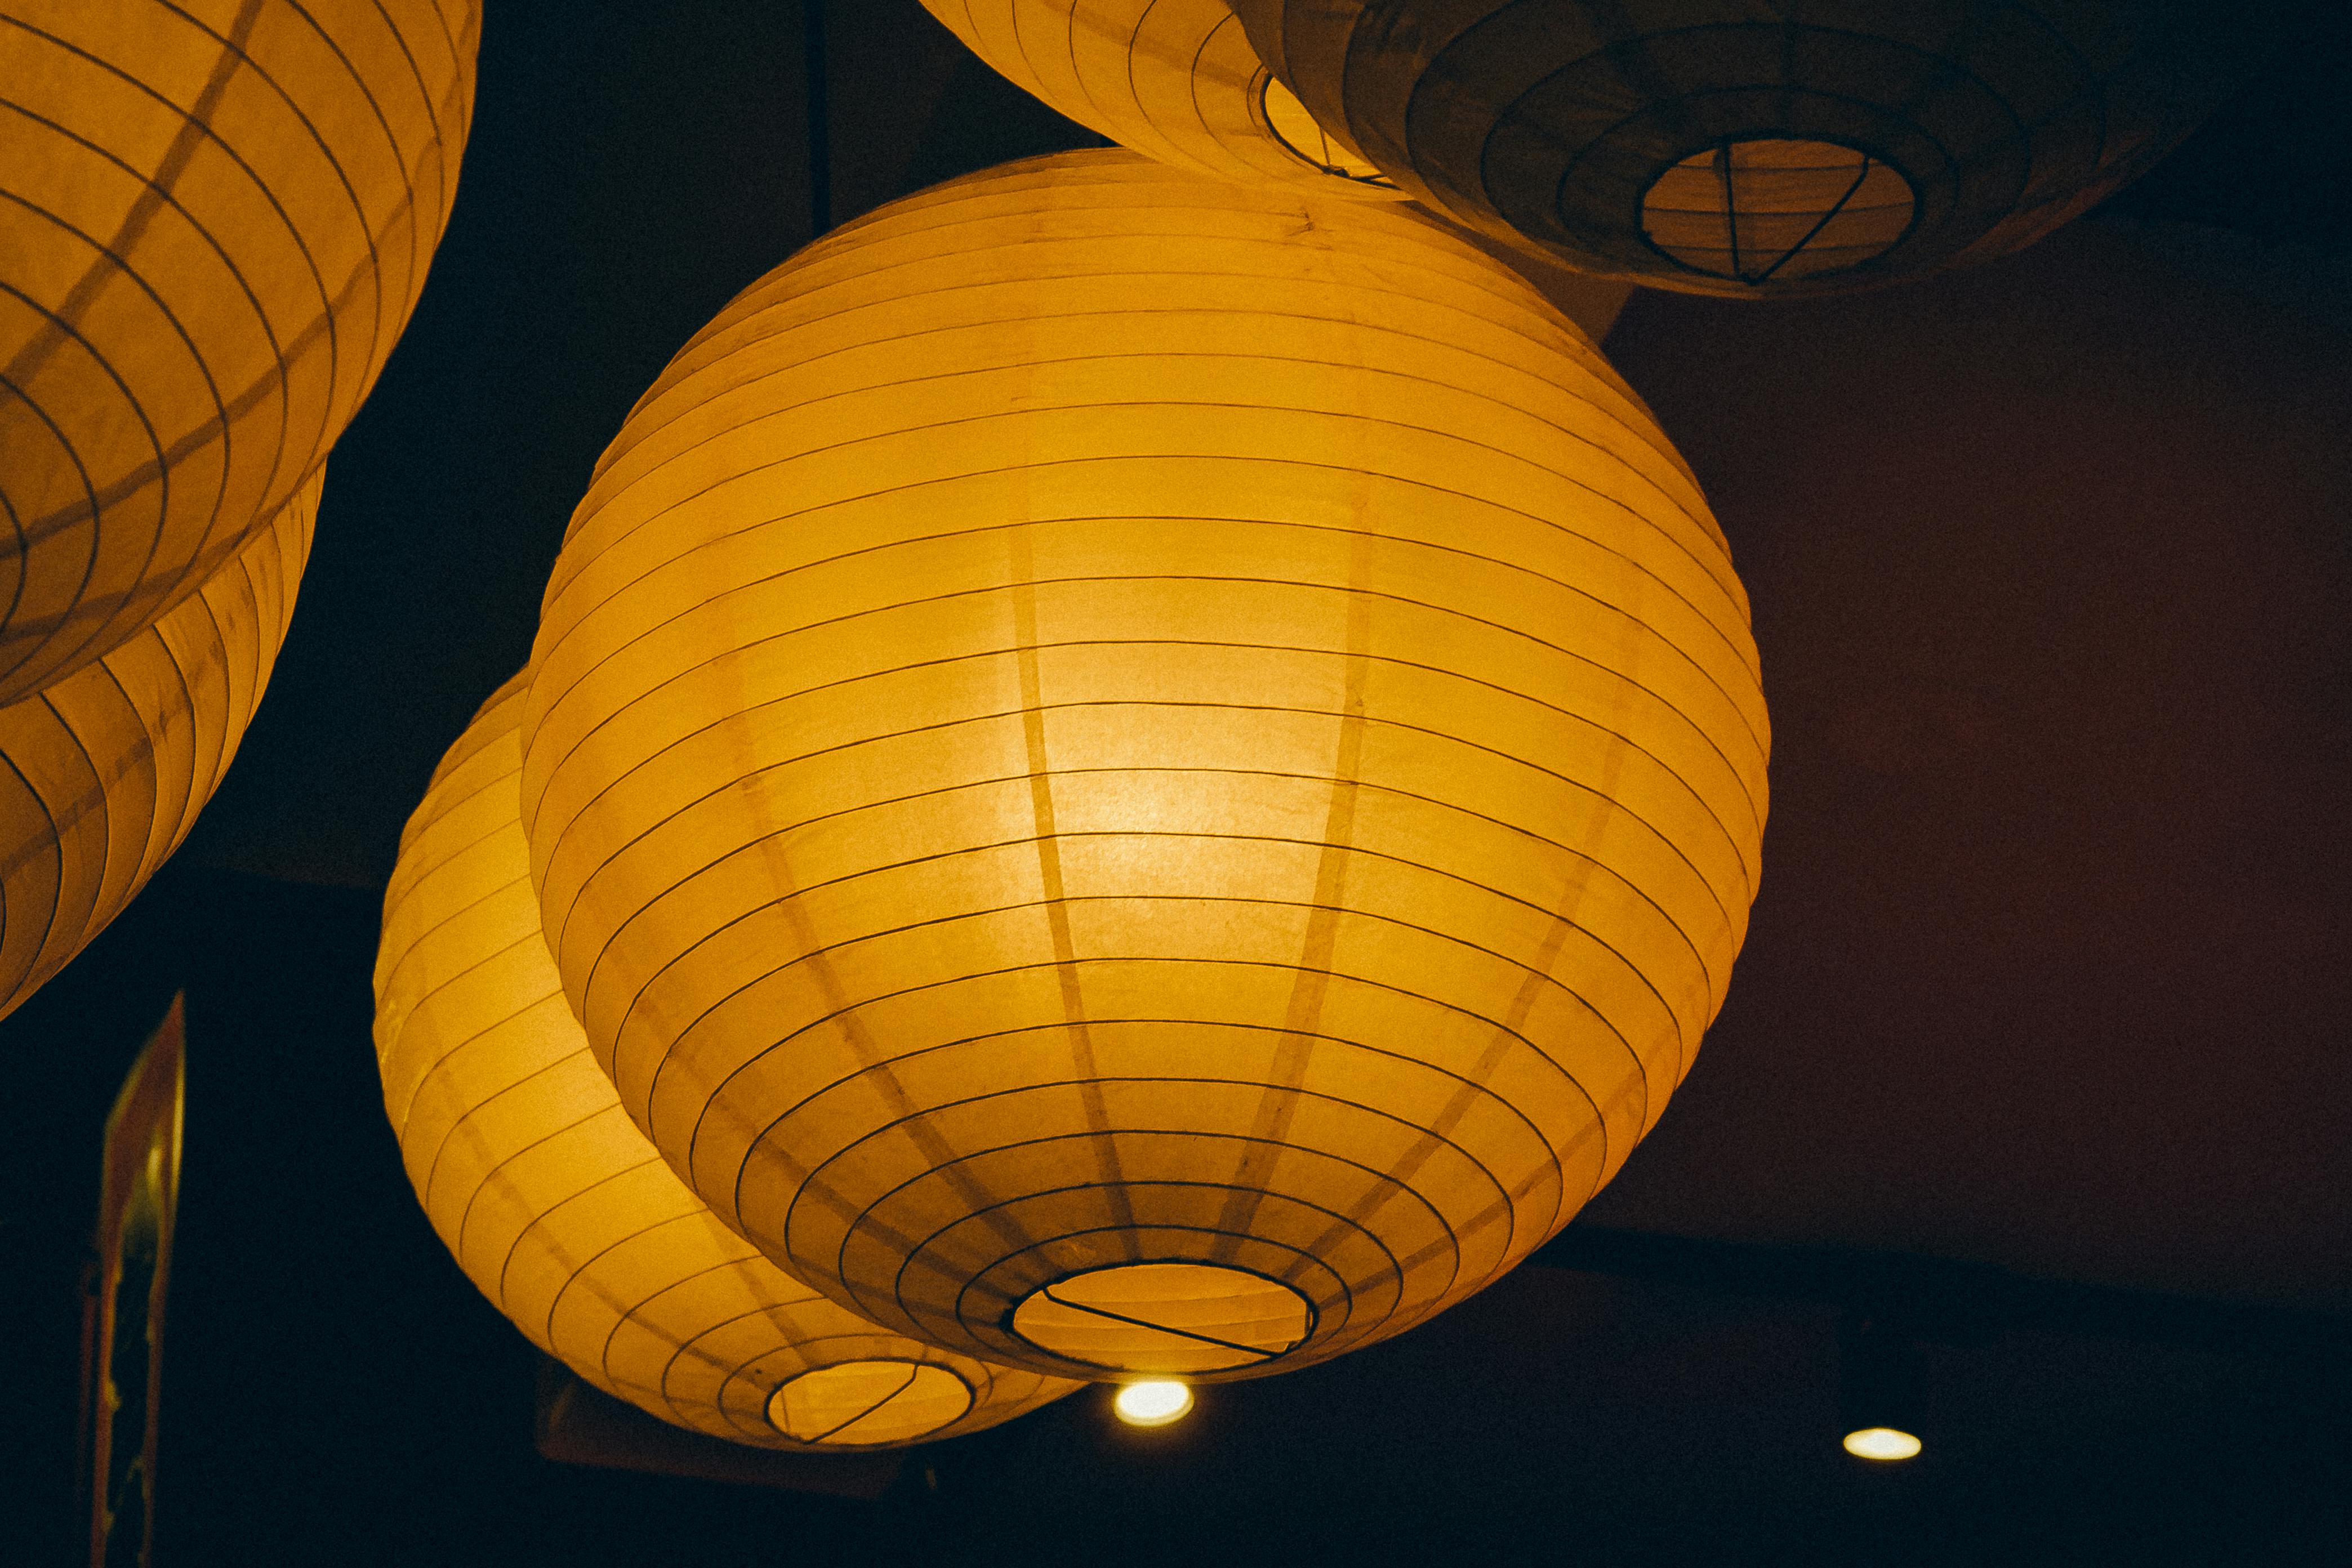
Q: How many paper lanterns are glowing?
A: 5